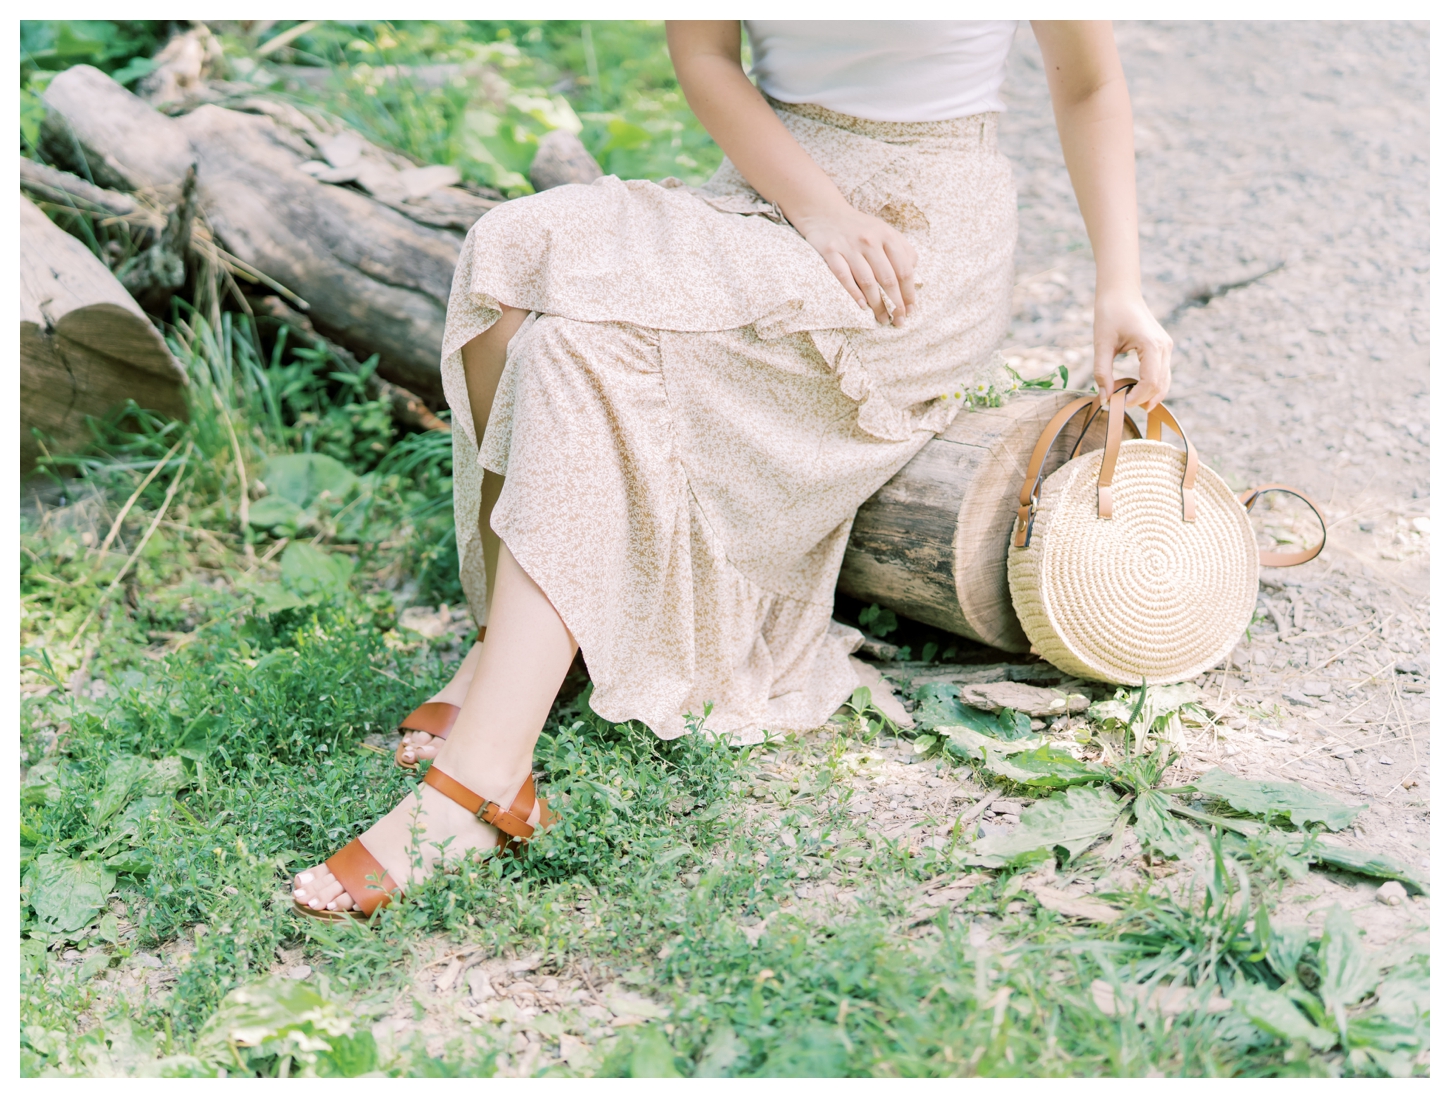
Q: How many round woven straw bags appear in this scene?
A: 1